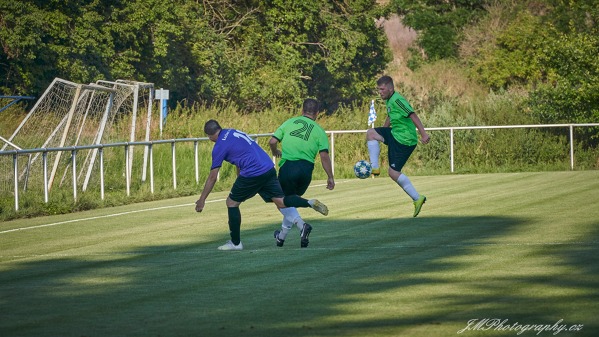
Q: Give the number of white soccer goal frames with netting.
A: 2